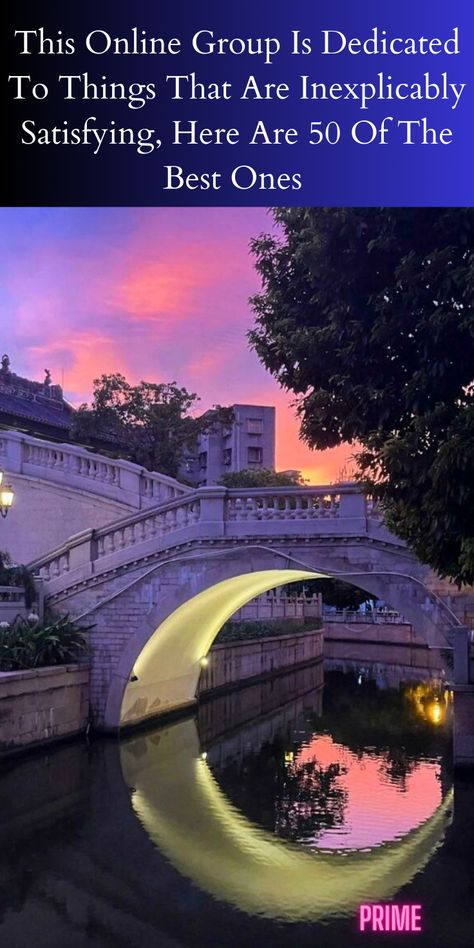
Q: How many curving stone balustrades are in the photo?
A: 2